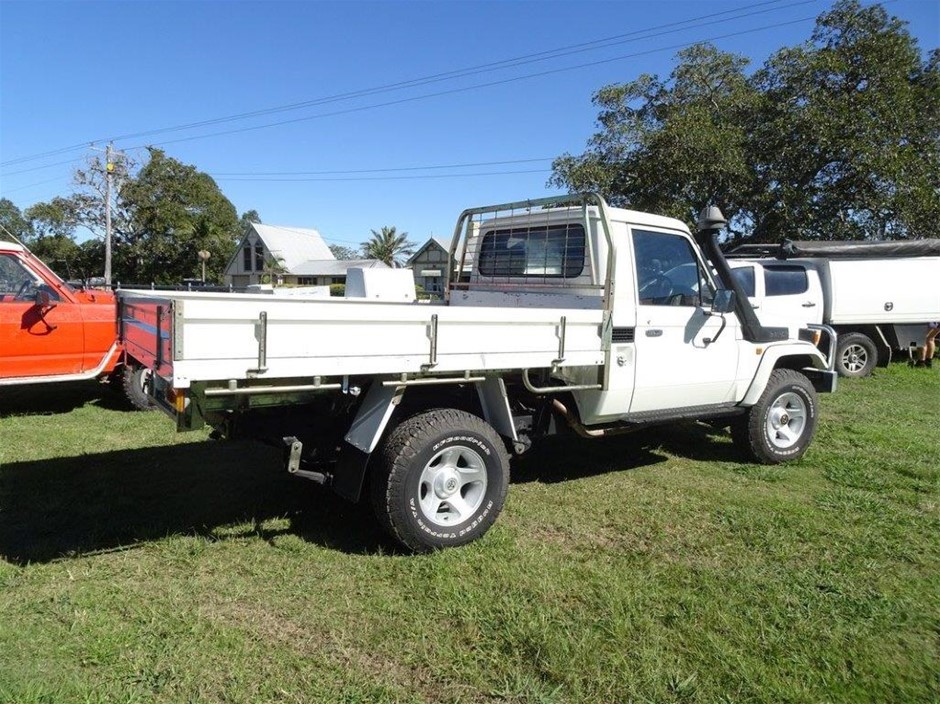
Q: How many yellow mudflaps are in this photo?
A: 0